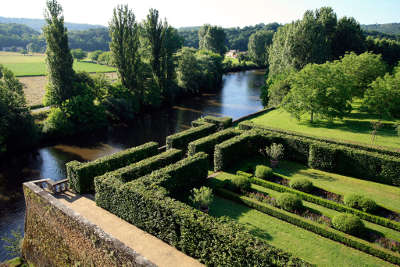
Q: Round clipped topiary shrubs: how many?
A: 6